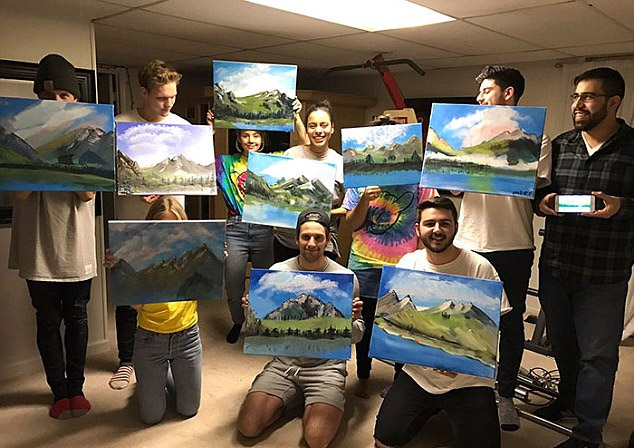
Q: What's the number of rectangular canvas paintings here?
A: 9